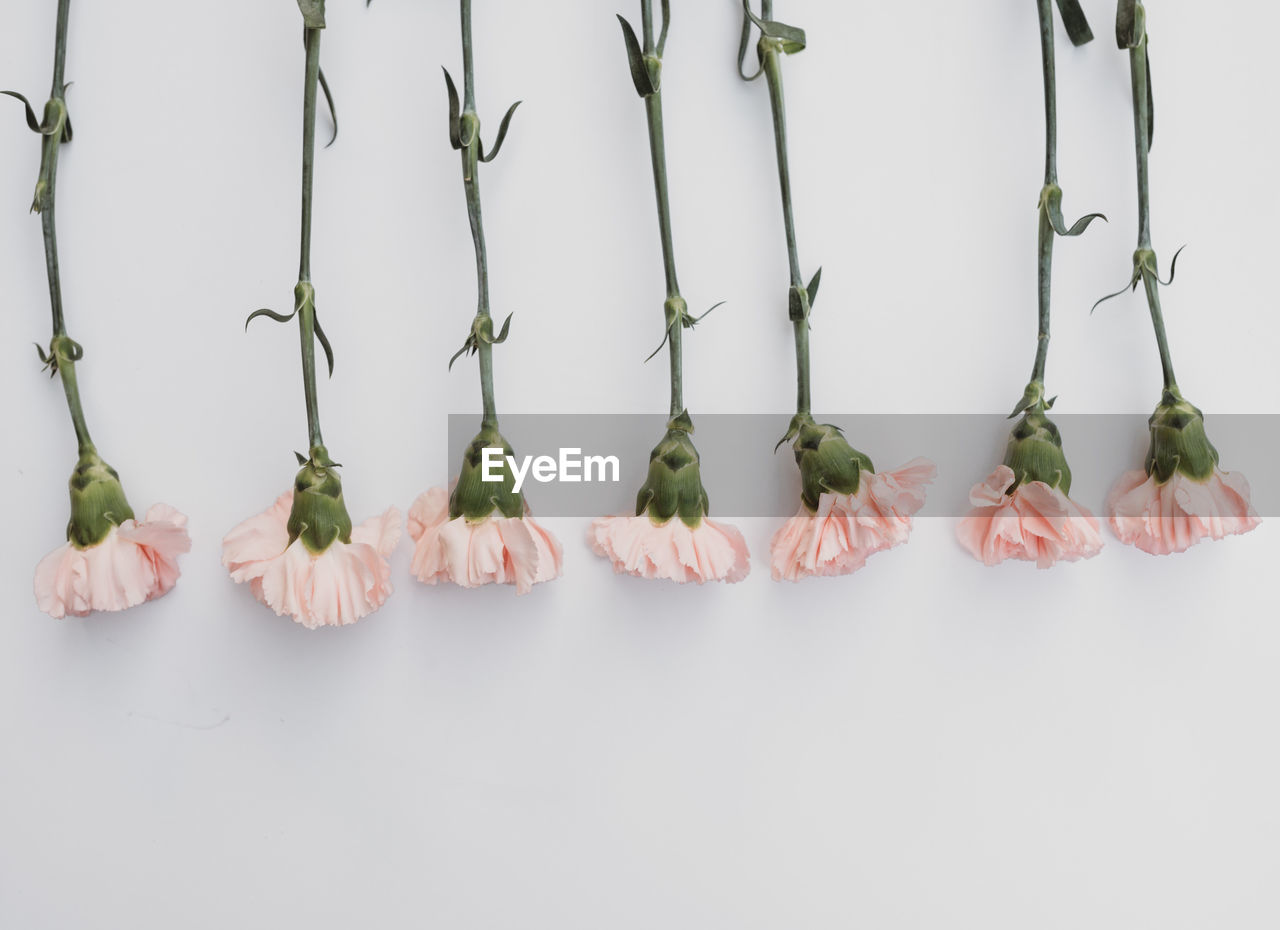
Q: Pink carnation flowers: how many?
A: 7